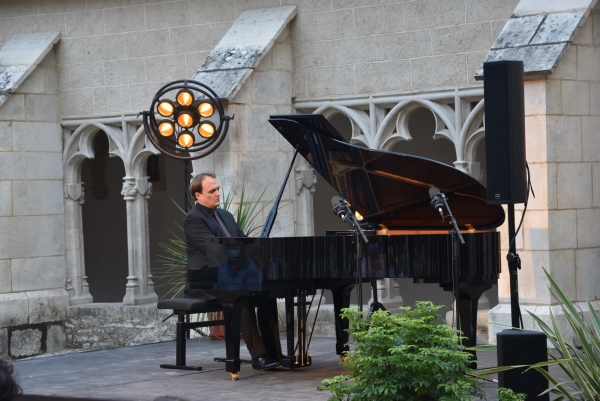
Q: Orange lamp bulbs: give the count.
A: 7